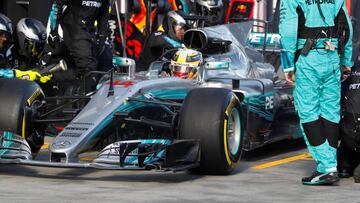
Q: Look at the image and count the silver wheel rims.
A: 1